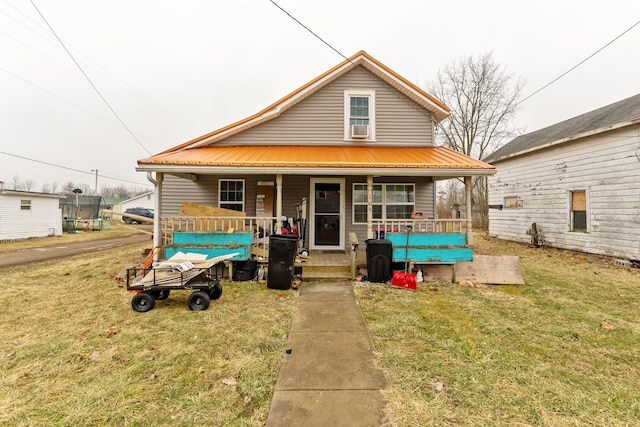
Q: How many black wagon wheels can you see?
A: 4